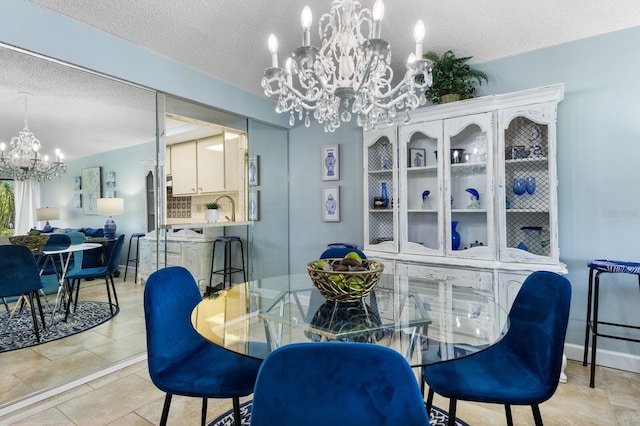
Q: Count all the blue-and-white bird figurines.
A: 2